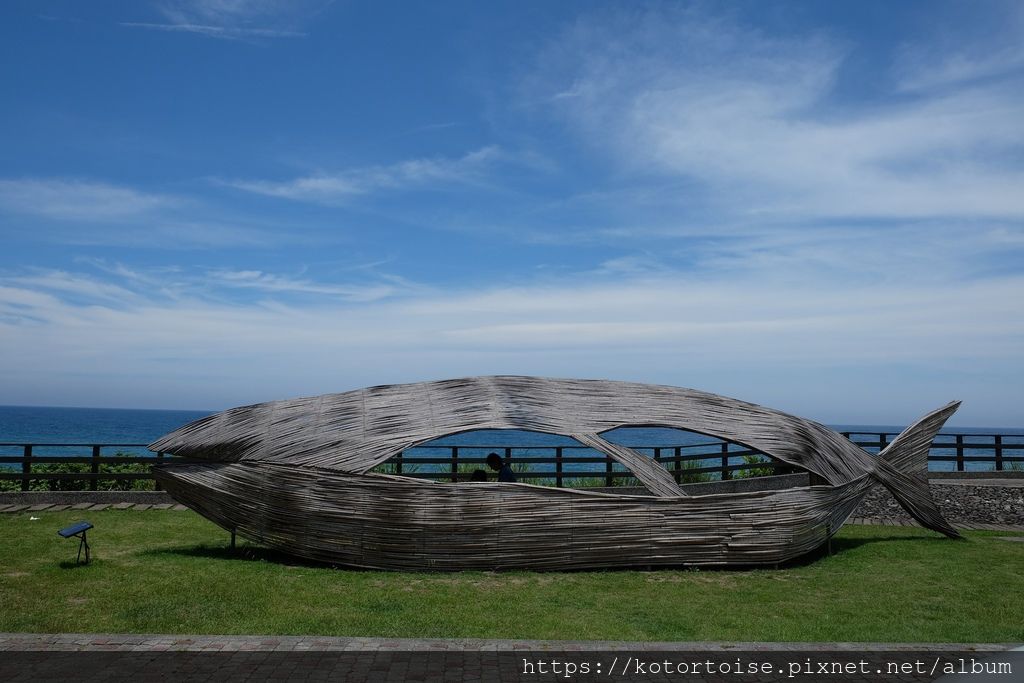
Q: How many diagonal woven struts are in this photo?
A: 1